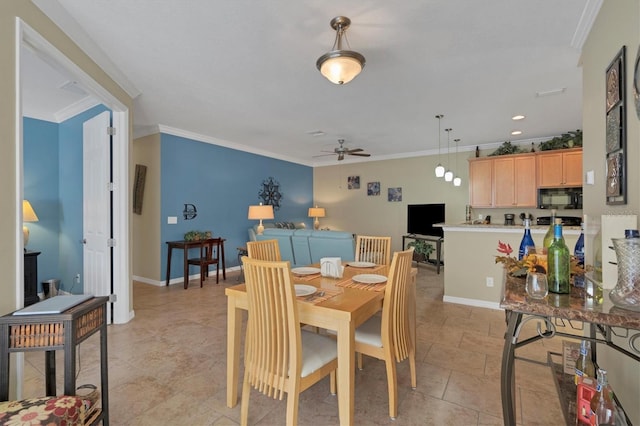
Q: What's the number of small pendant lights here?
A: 3